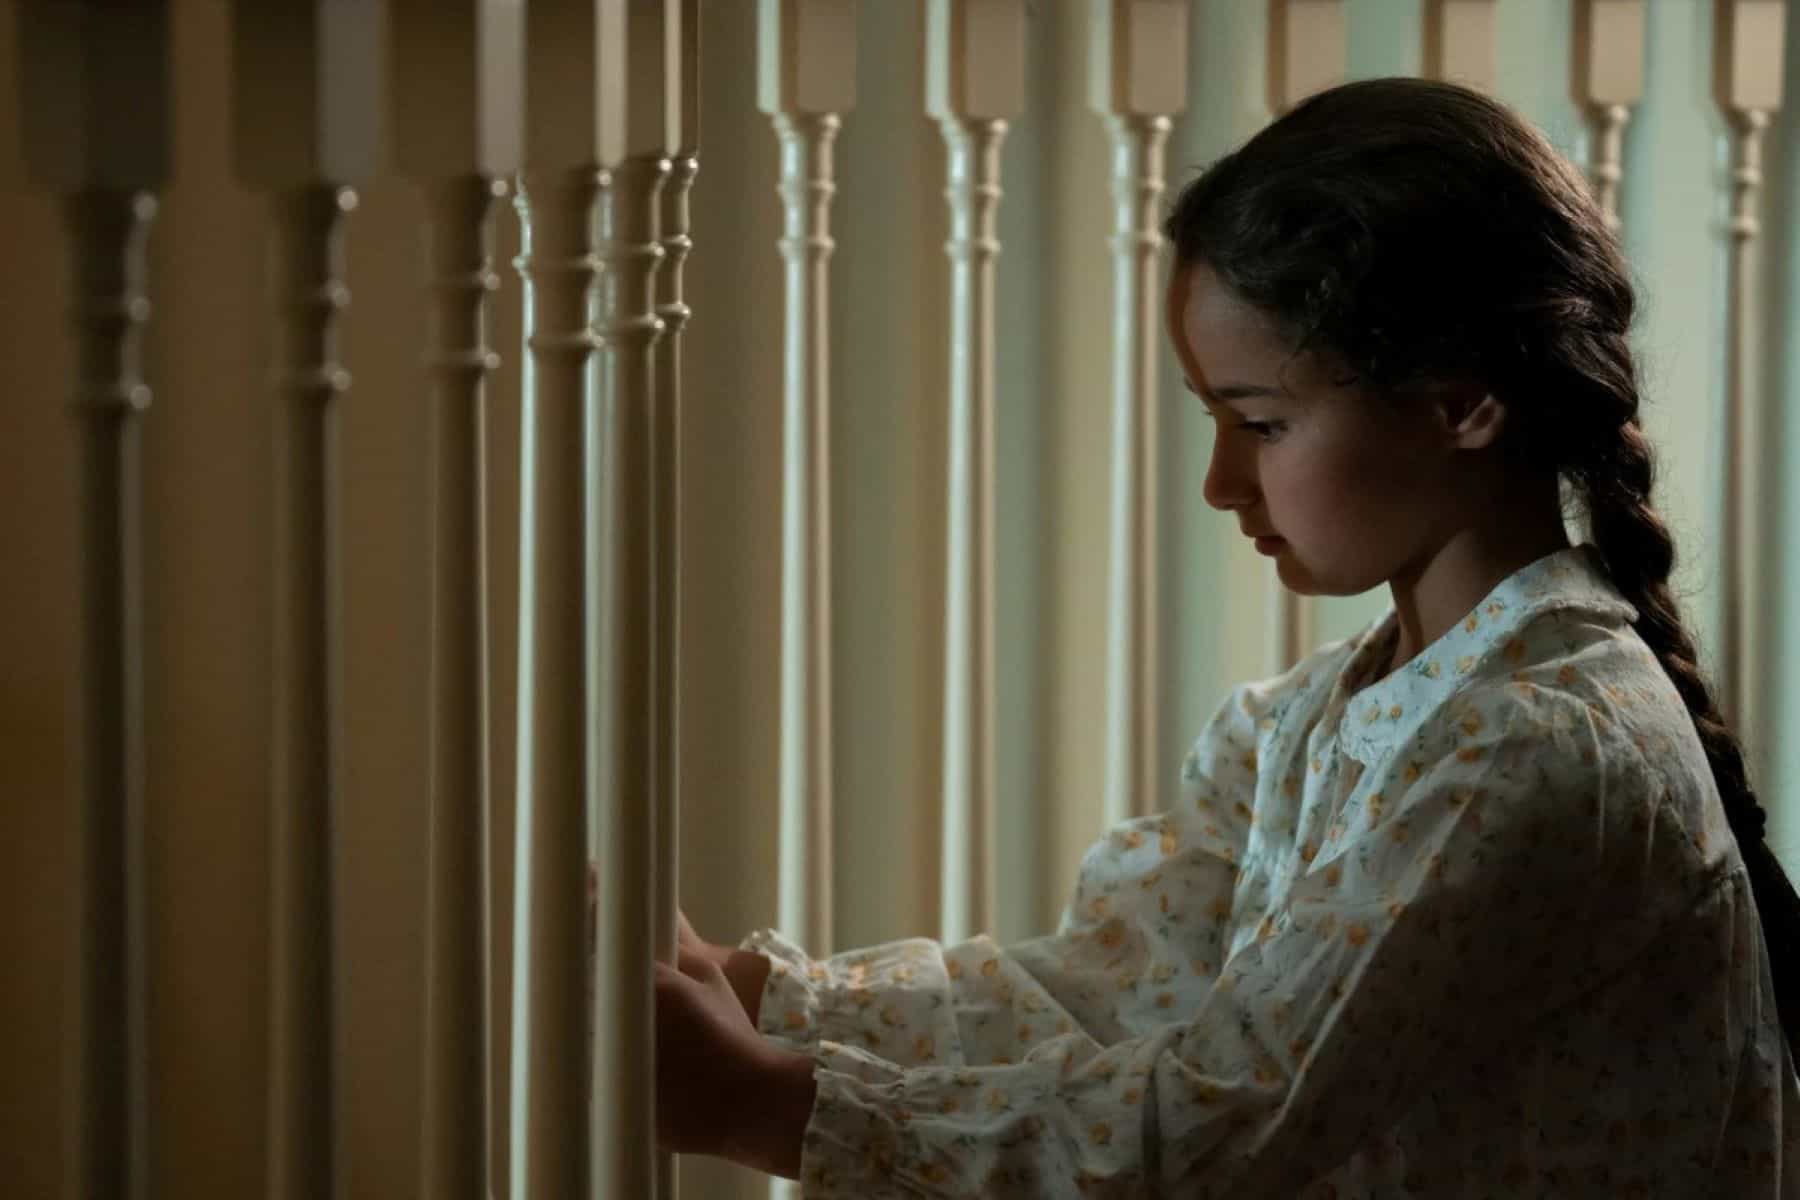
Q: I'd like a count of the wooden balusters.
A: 13